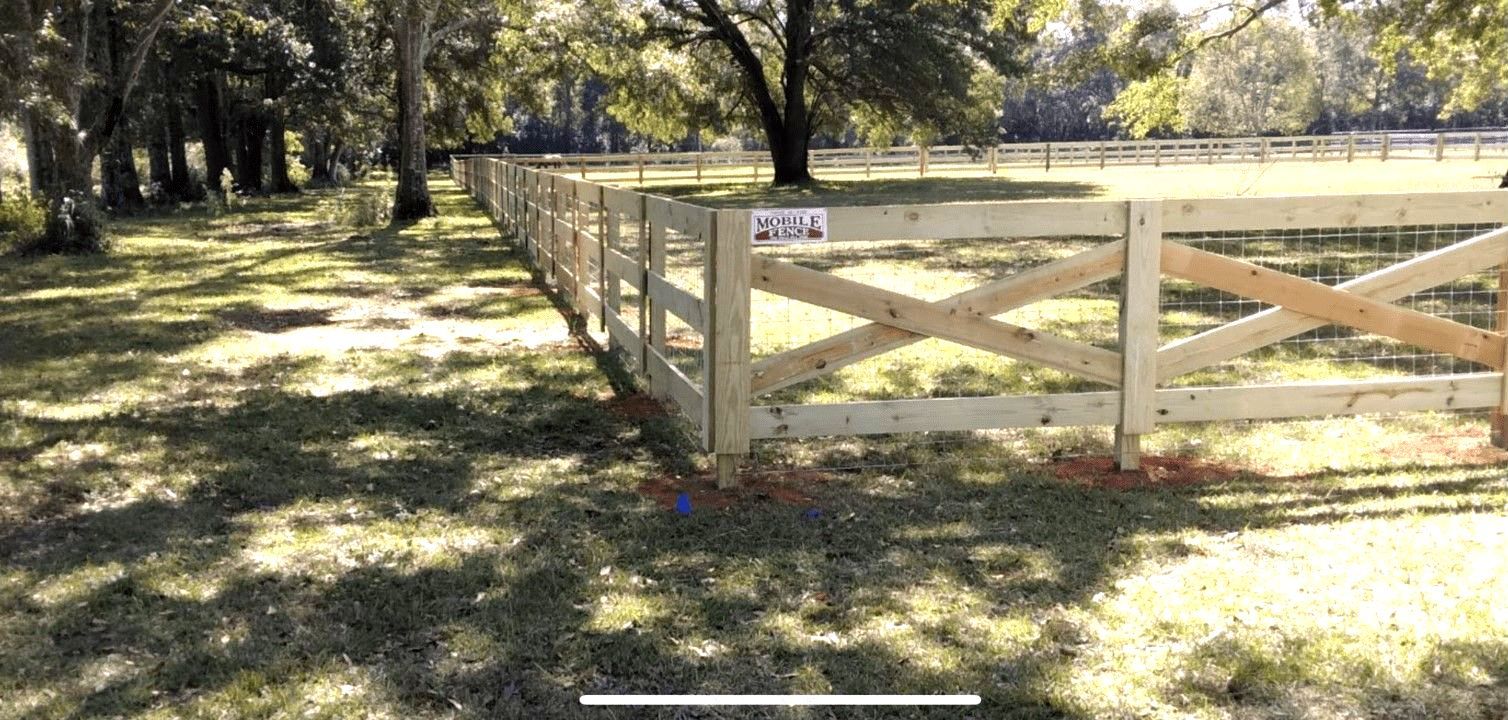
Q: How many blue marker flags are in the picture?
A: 2